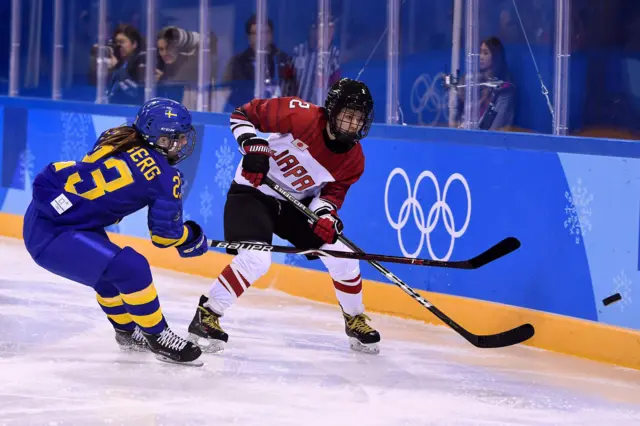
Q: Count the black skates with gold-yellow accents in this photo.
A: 2